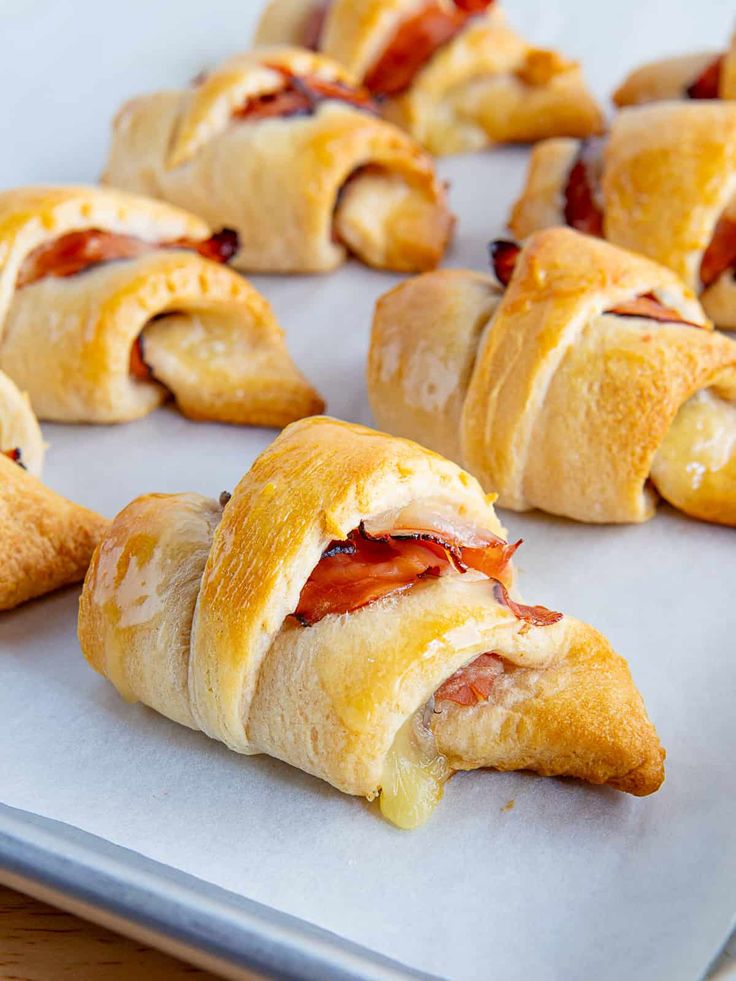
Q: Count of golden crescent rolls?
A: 8